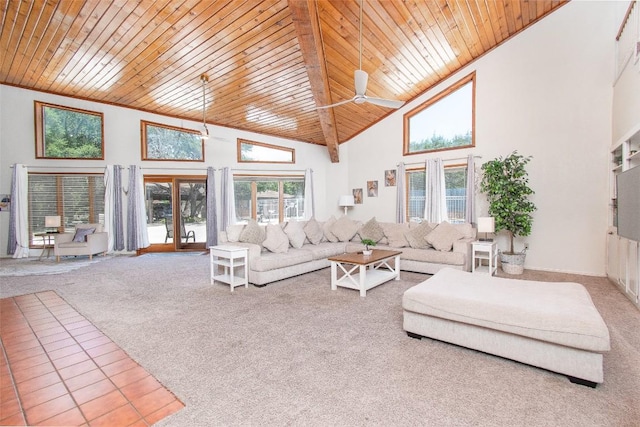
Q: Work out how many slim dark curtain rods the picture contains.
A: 4